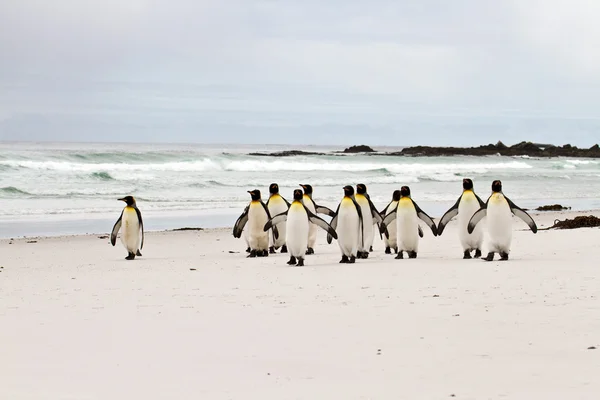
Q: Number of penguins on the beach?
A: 11